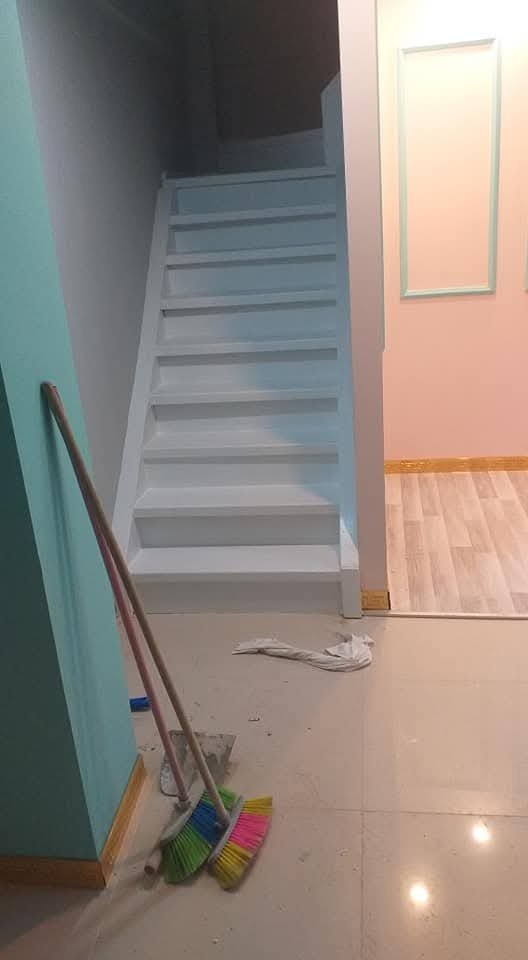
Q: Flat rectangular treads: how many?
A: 9